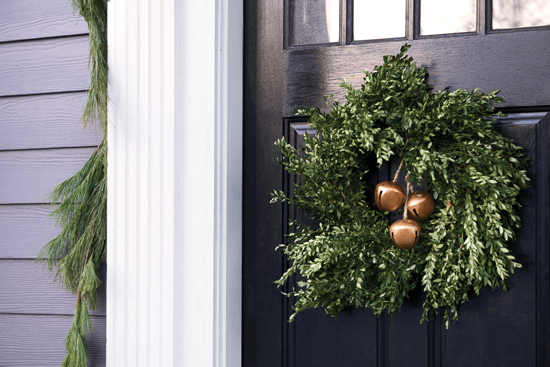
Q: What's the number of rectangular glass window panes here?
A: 4